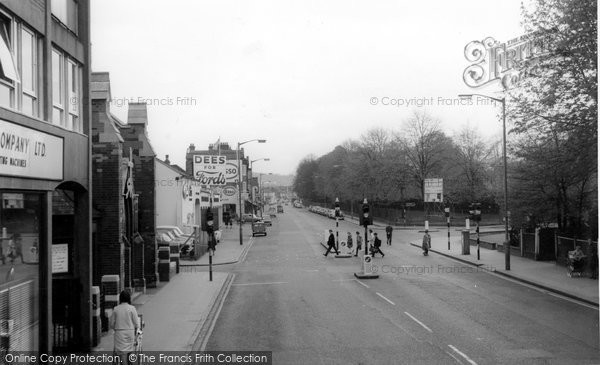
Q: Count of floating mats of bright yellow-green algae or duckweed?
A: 0